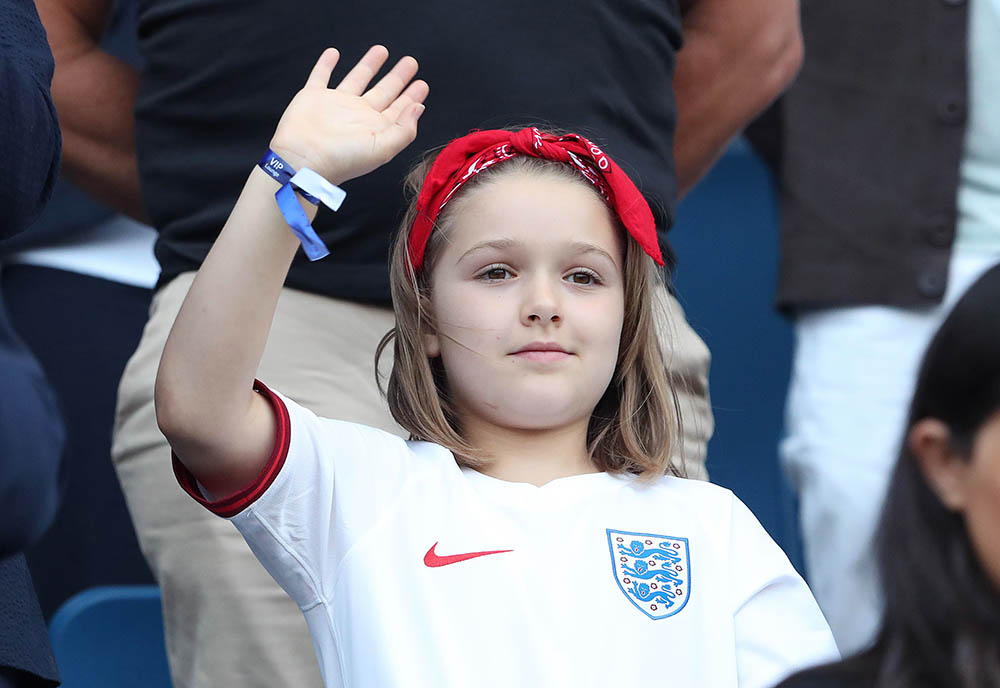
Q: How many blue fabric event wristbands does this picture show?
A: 1